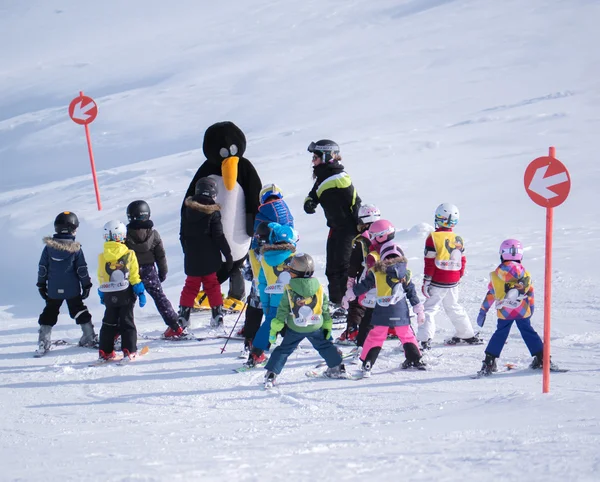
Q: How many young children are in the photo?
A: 13